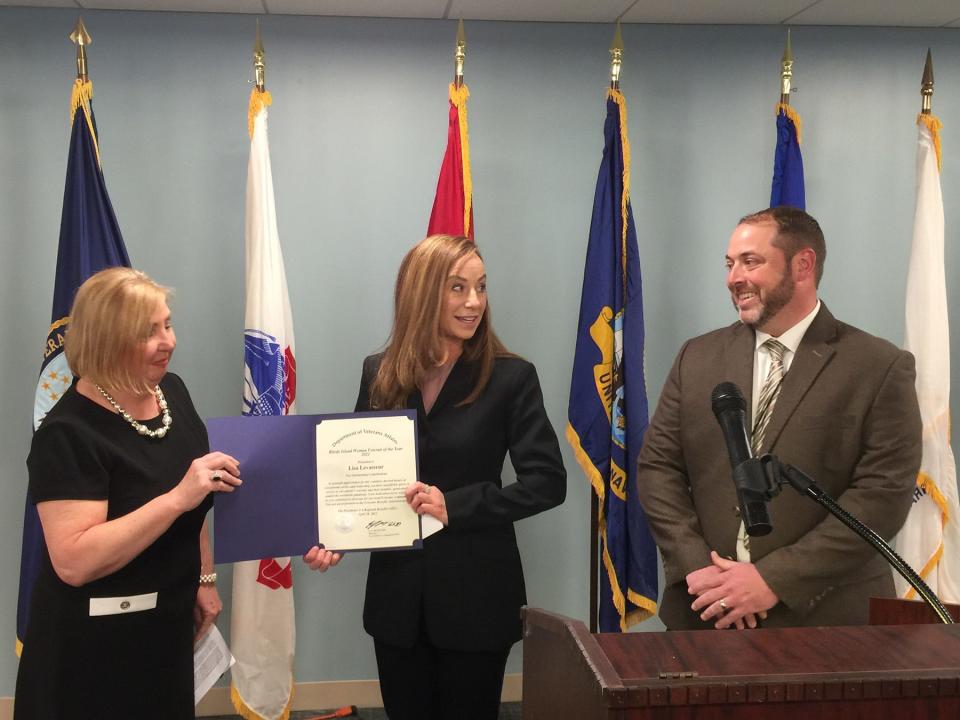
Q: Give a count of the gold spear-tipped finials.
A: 6